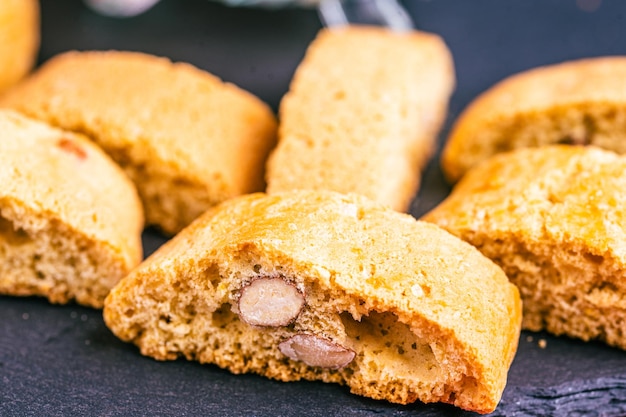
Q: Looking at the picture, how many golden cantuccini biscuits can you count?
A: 7